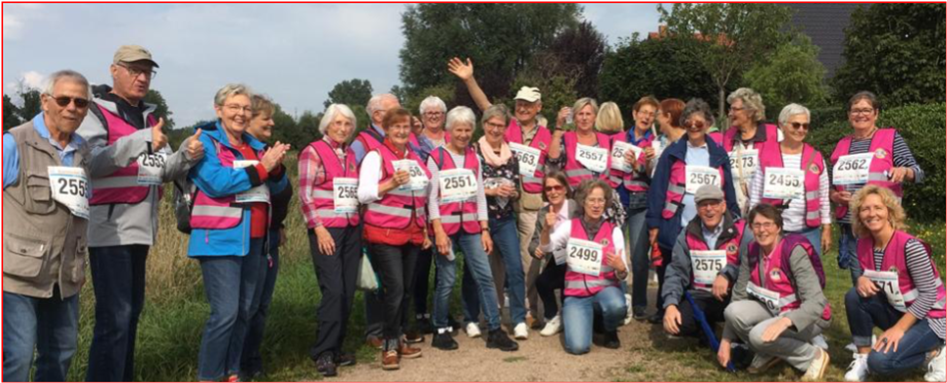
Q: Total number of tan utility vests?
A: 1